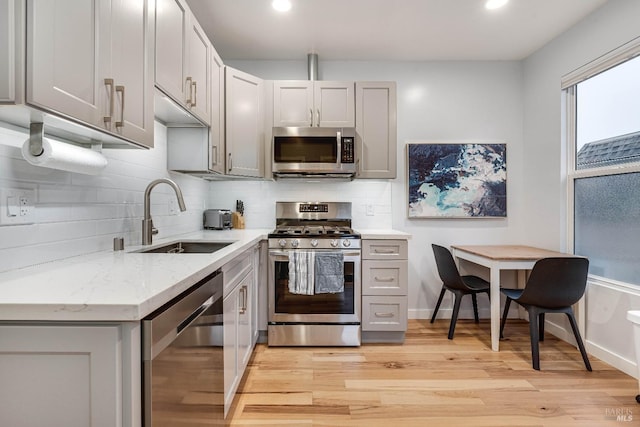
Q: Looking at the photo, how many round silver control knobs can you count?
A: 5